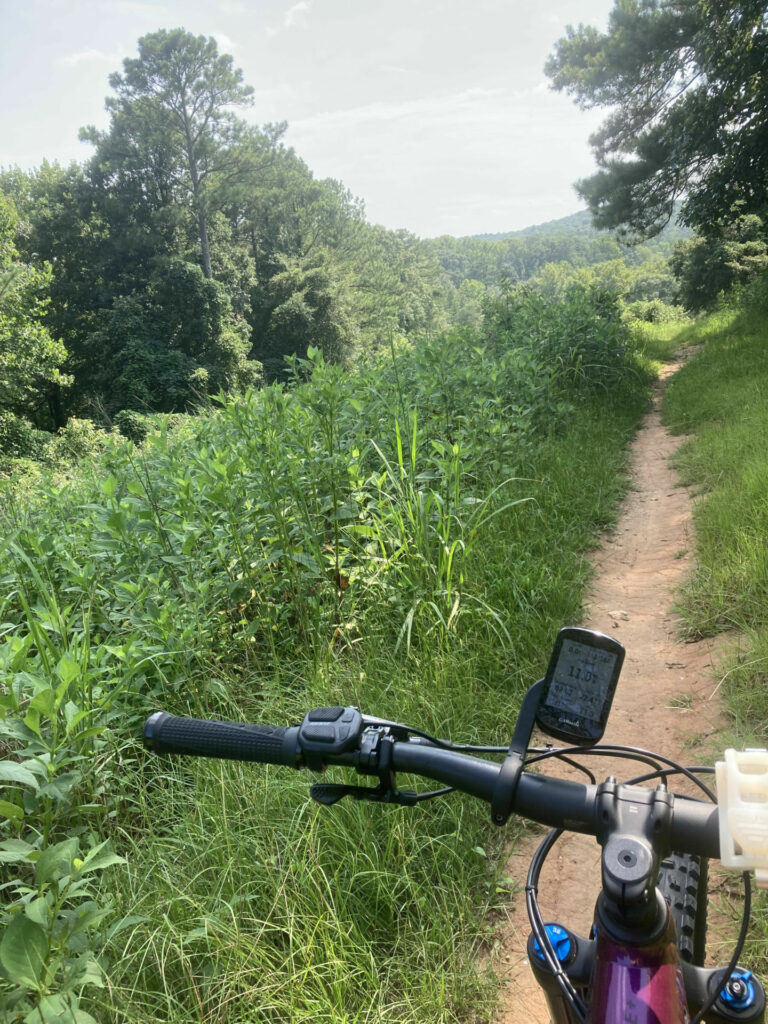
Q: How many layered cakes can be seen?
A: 0